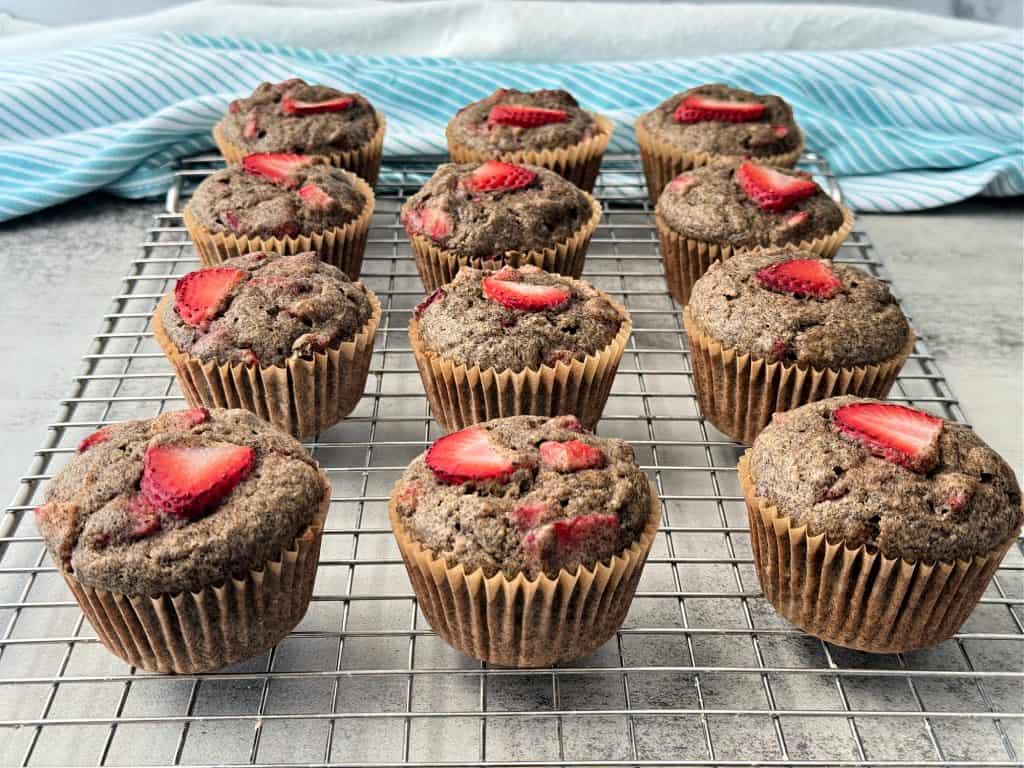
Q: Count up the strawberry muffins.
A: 12